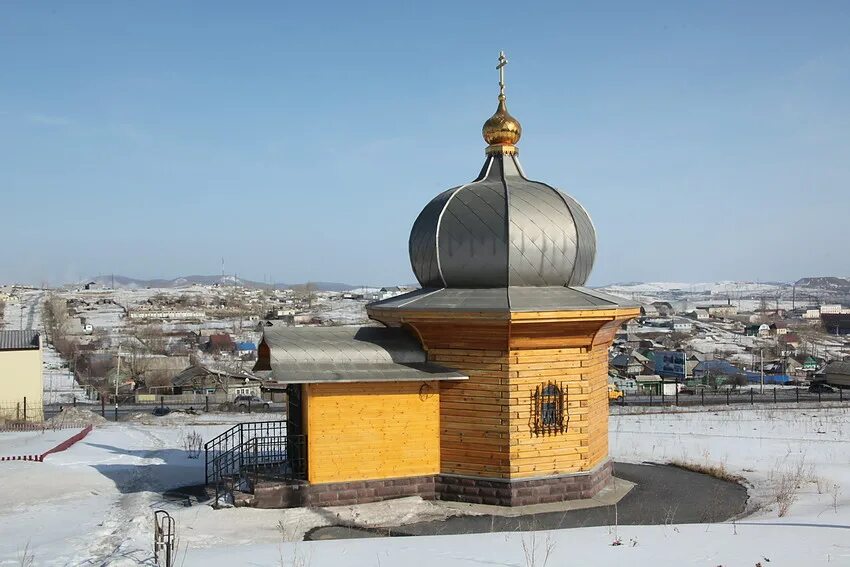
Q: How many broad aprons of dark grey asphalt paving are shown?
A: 1